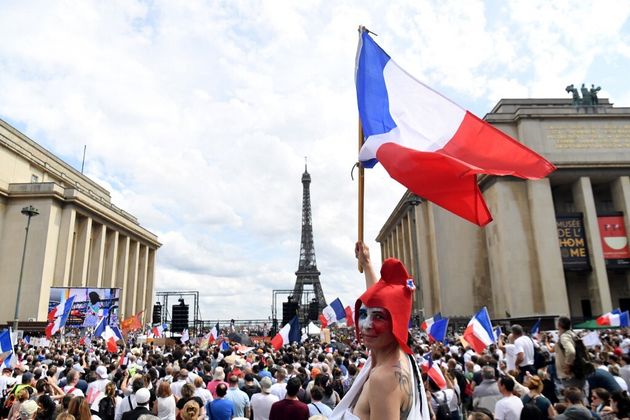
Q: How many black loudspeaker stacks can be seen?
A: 4